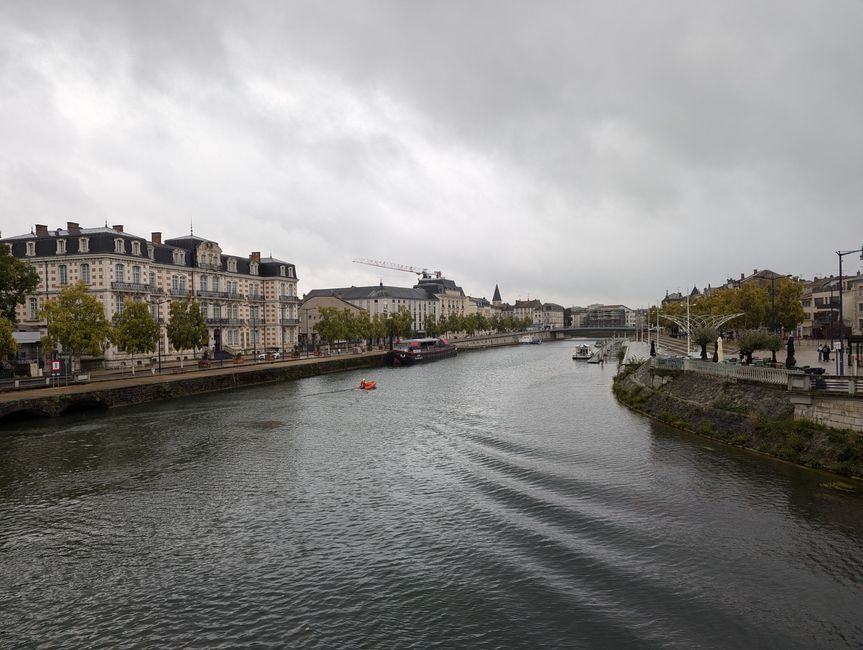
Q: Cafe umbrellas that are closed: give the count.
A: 4